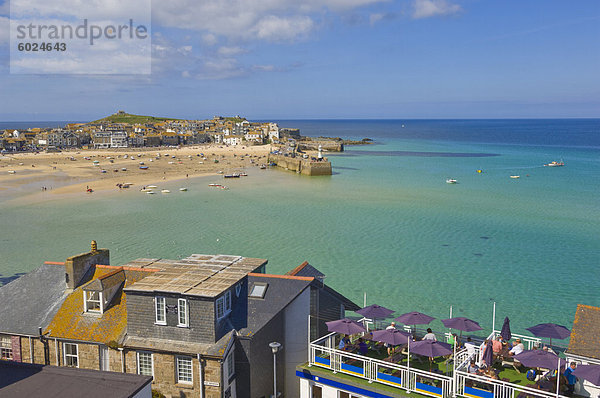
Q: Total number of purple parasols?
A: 11